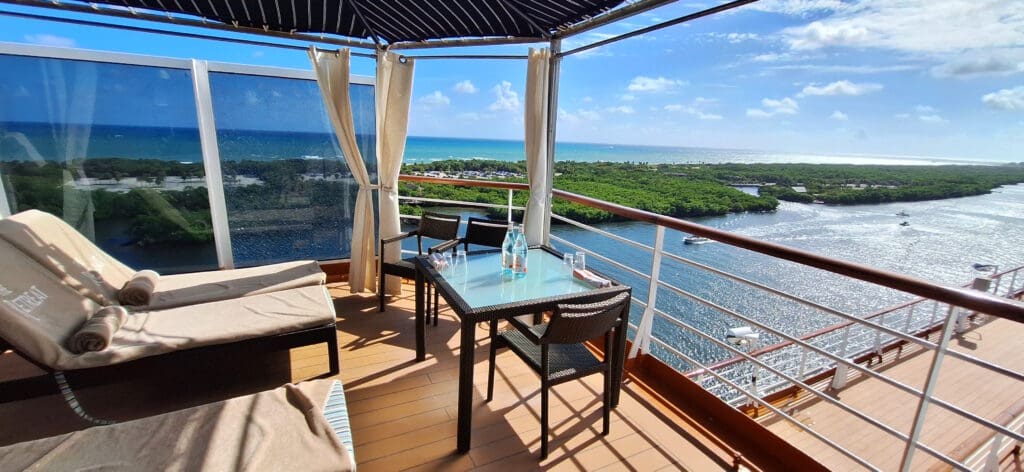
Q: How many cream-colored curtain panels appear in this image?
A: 3